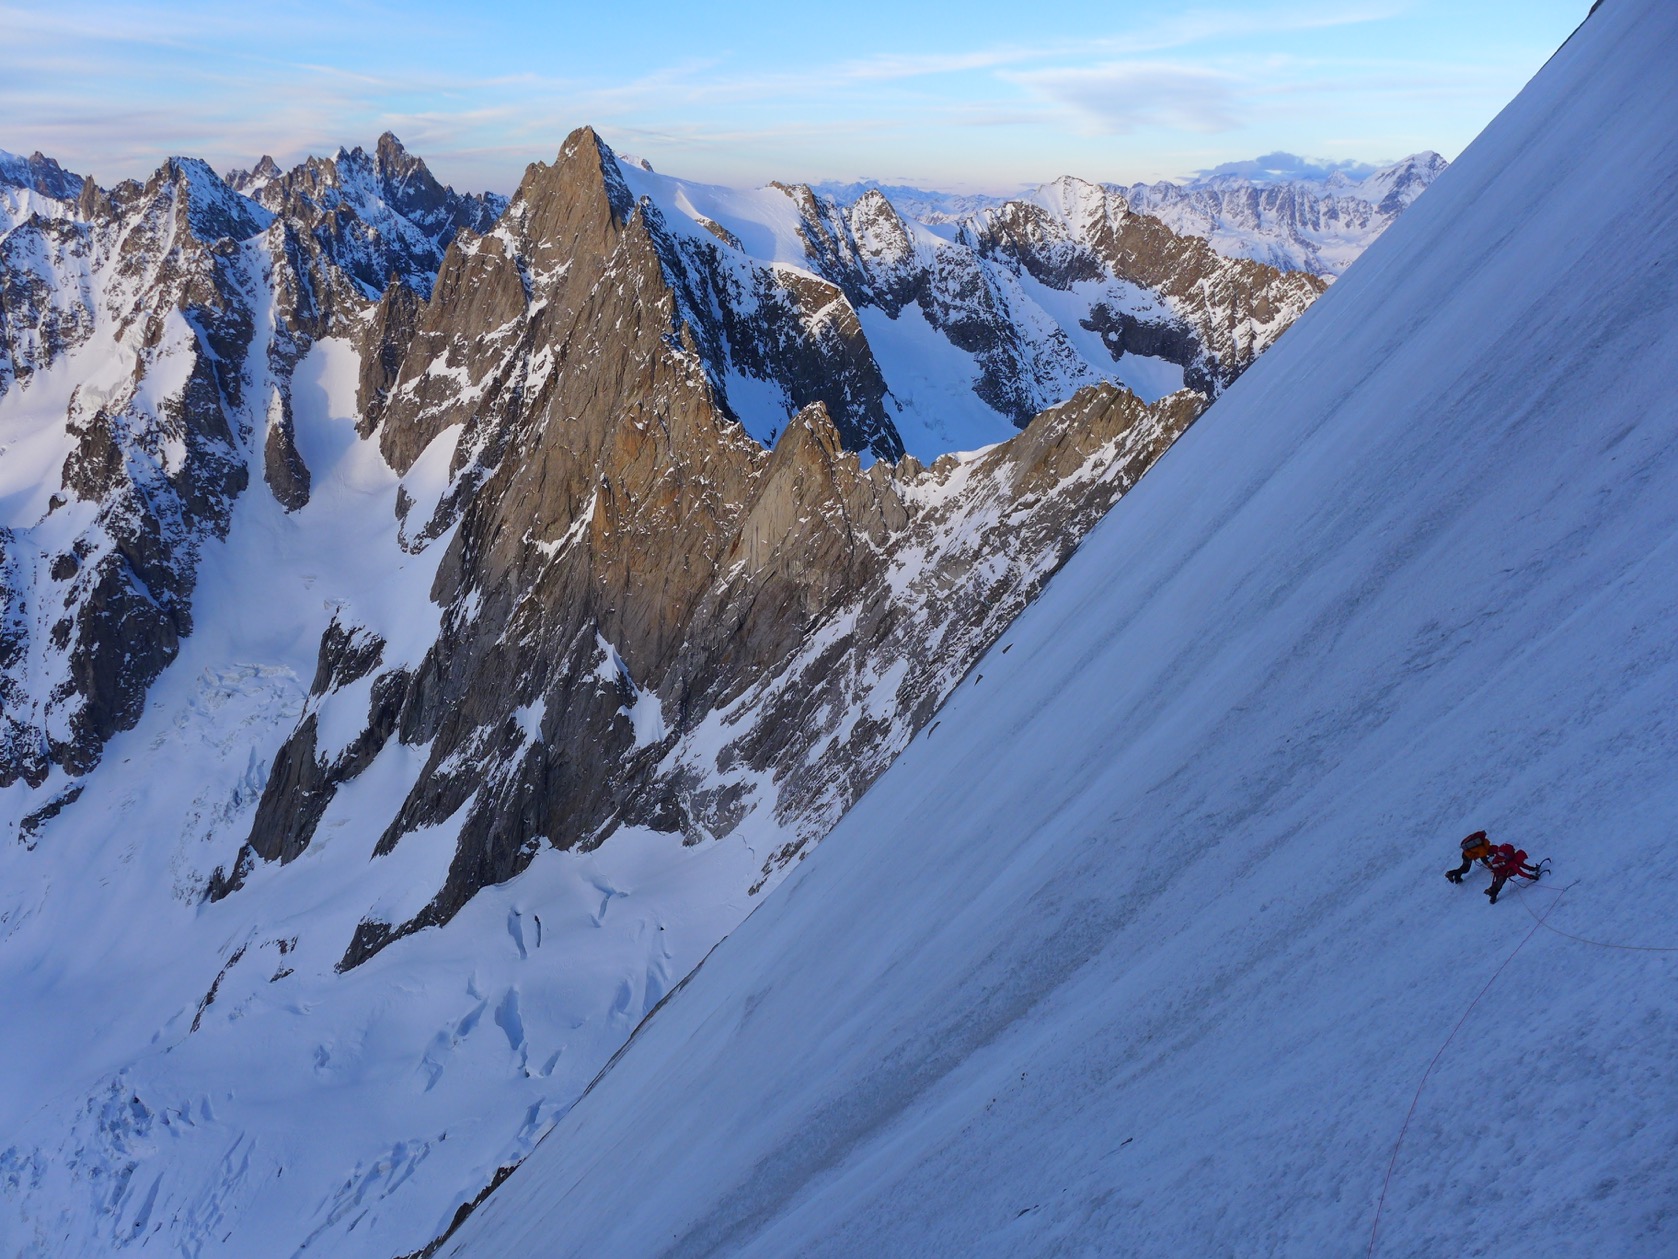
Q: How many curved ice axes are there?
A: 2